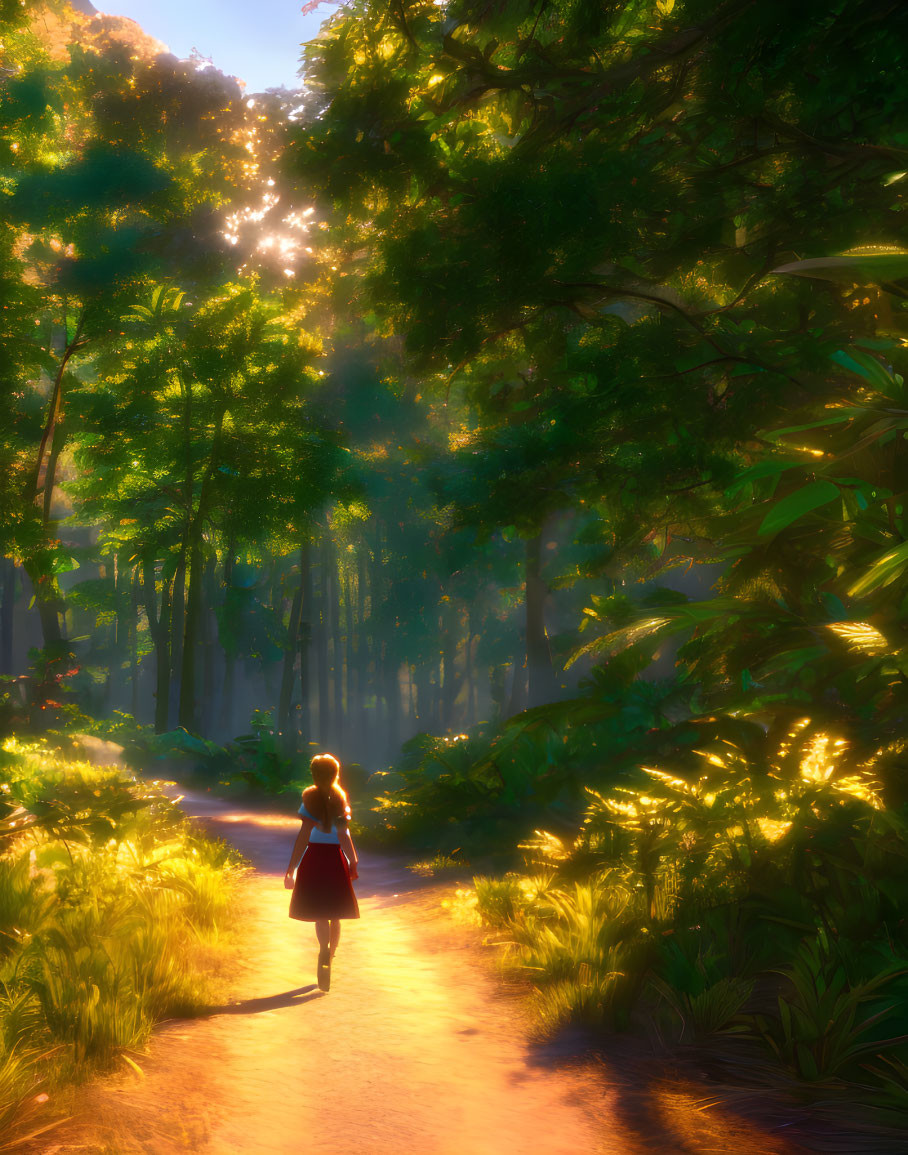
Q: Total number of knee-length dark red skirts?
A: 1